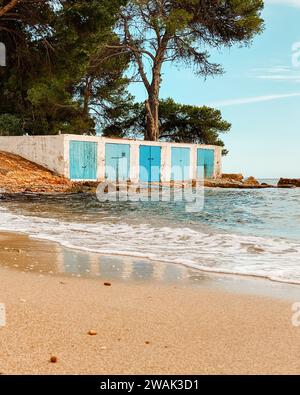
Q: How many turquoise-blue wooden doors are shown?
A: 5